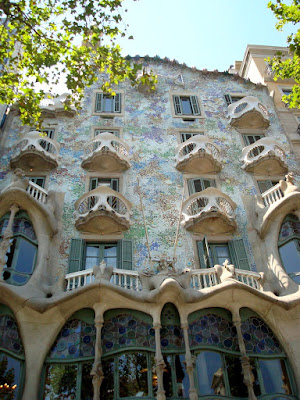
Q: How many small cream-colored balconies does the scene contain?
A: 7